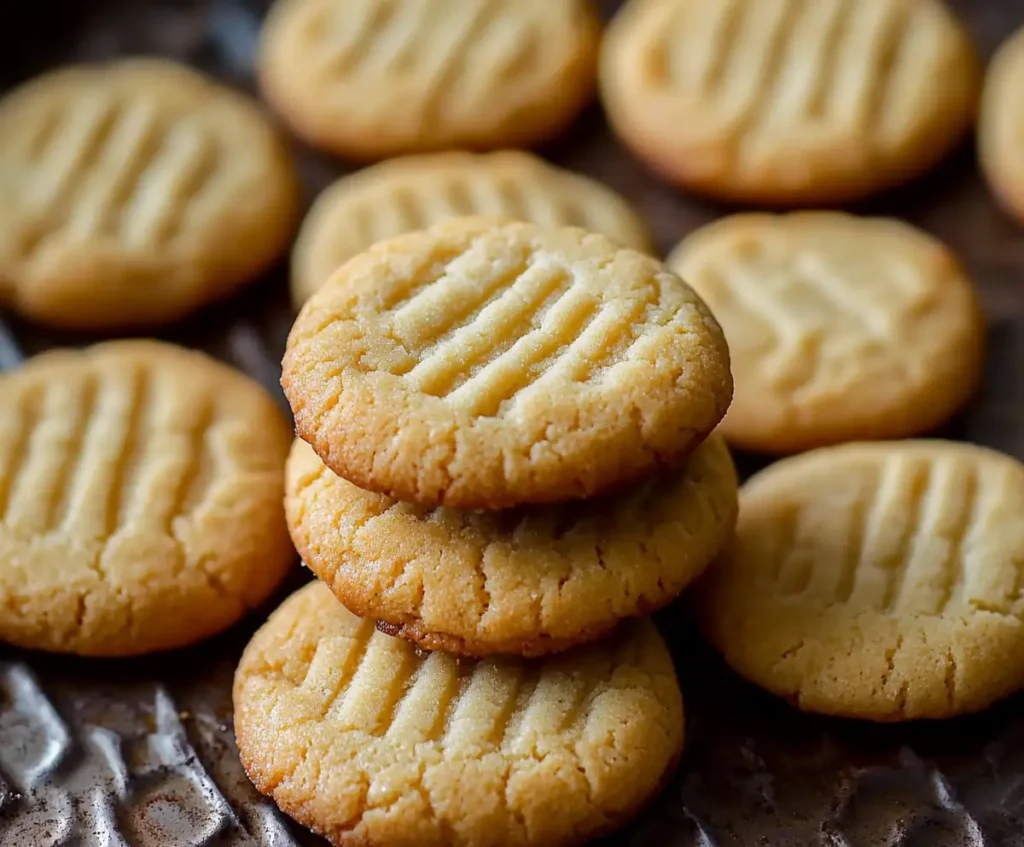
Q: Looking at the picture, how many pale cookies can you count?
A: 11